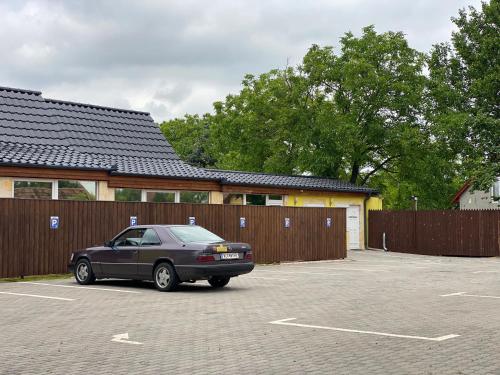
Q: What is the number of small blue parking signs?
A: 6